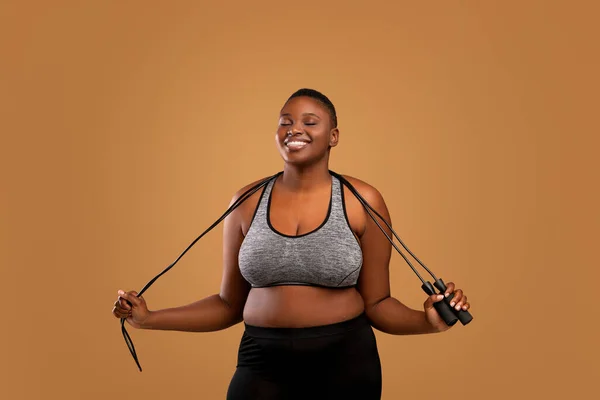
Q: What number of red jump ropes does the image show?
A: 0